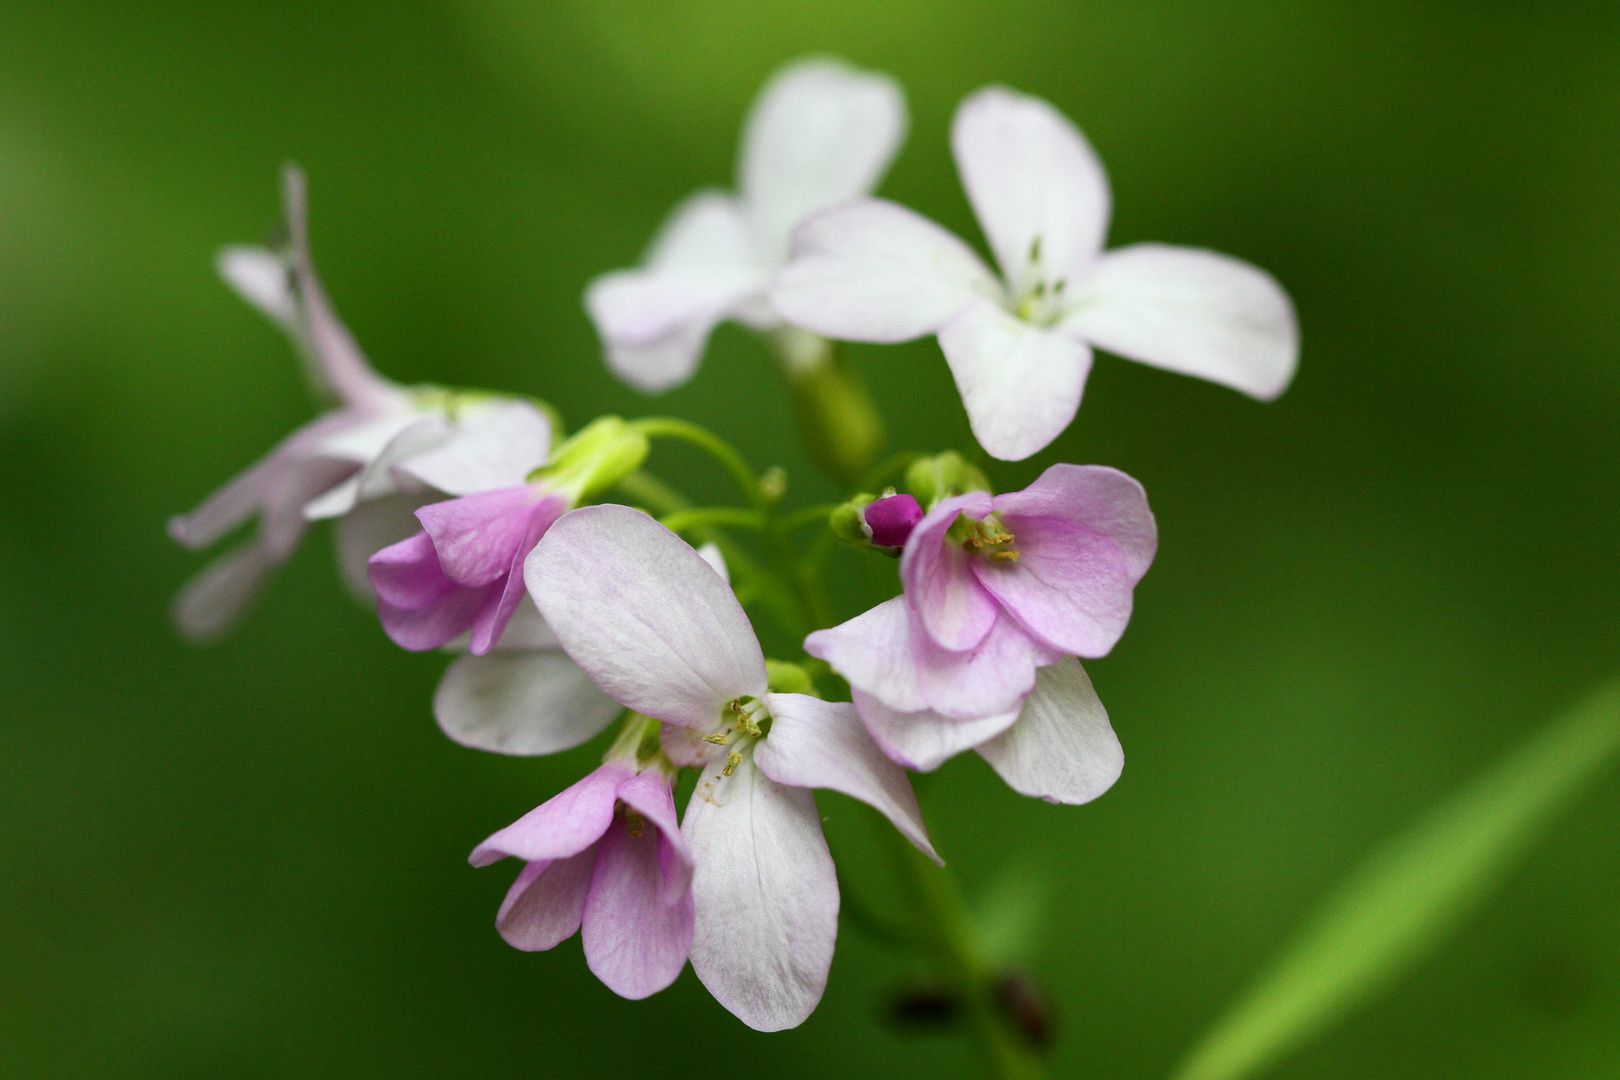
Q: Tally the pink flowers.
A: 3